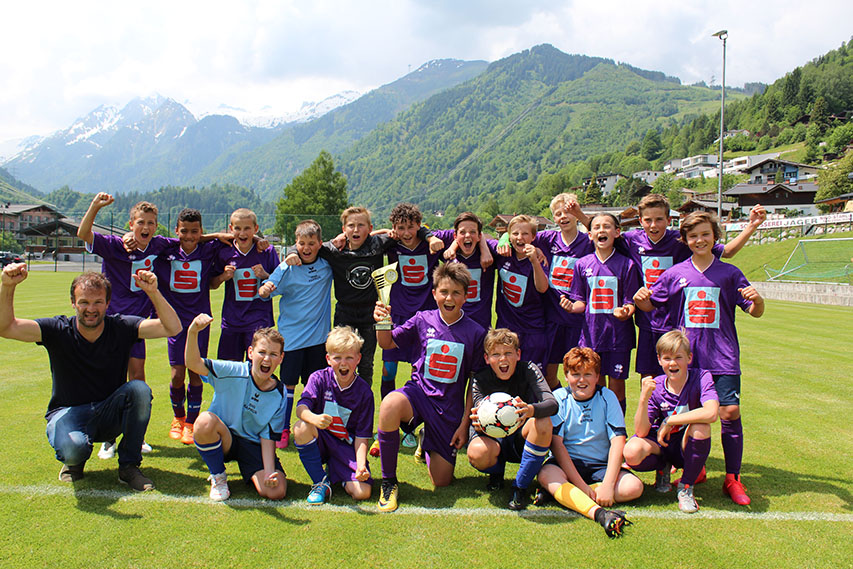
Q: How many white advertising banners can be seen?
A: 1